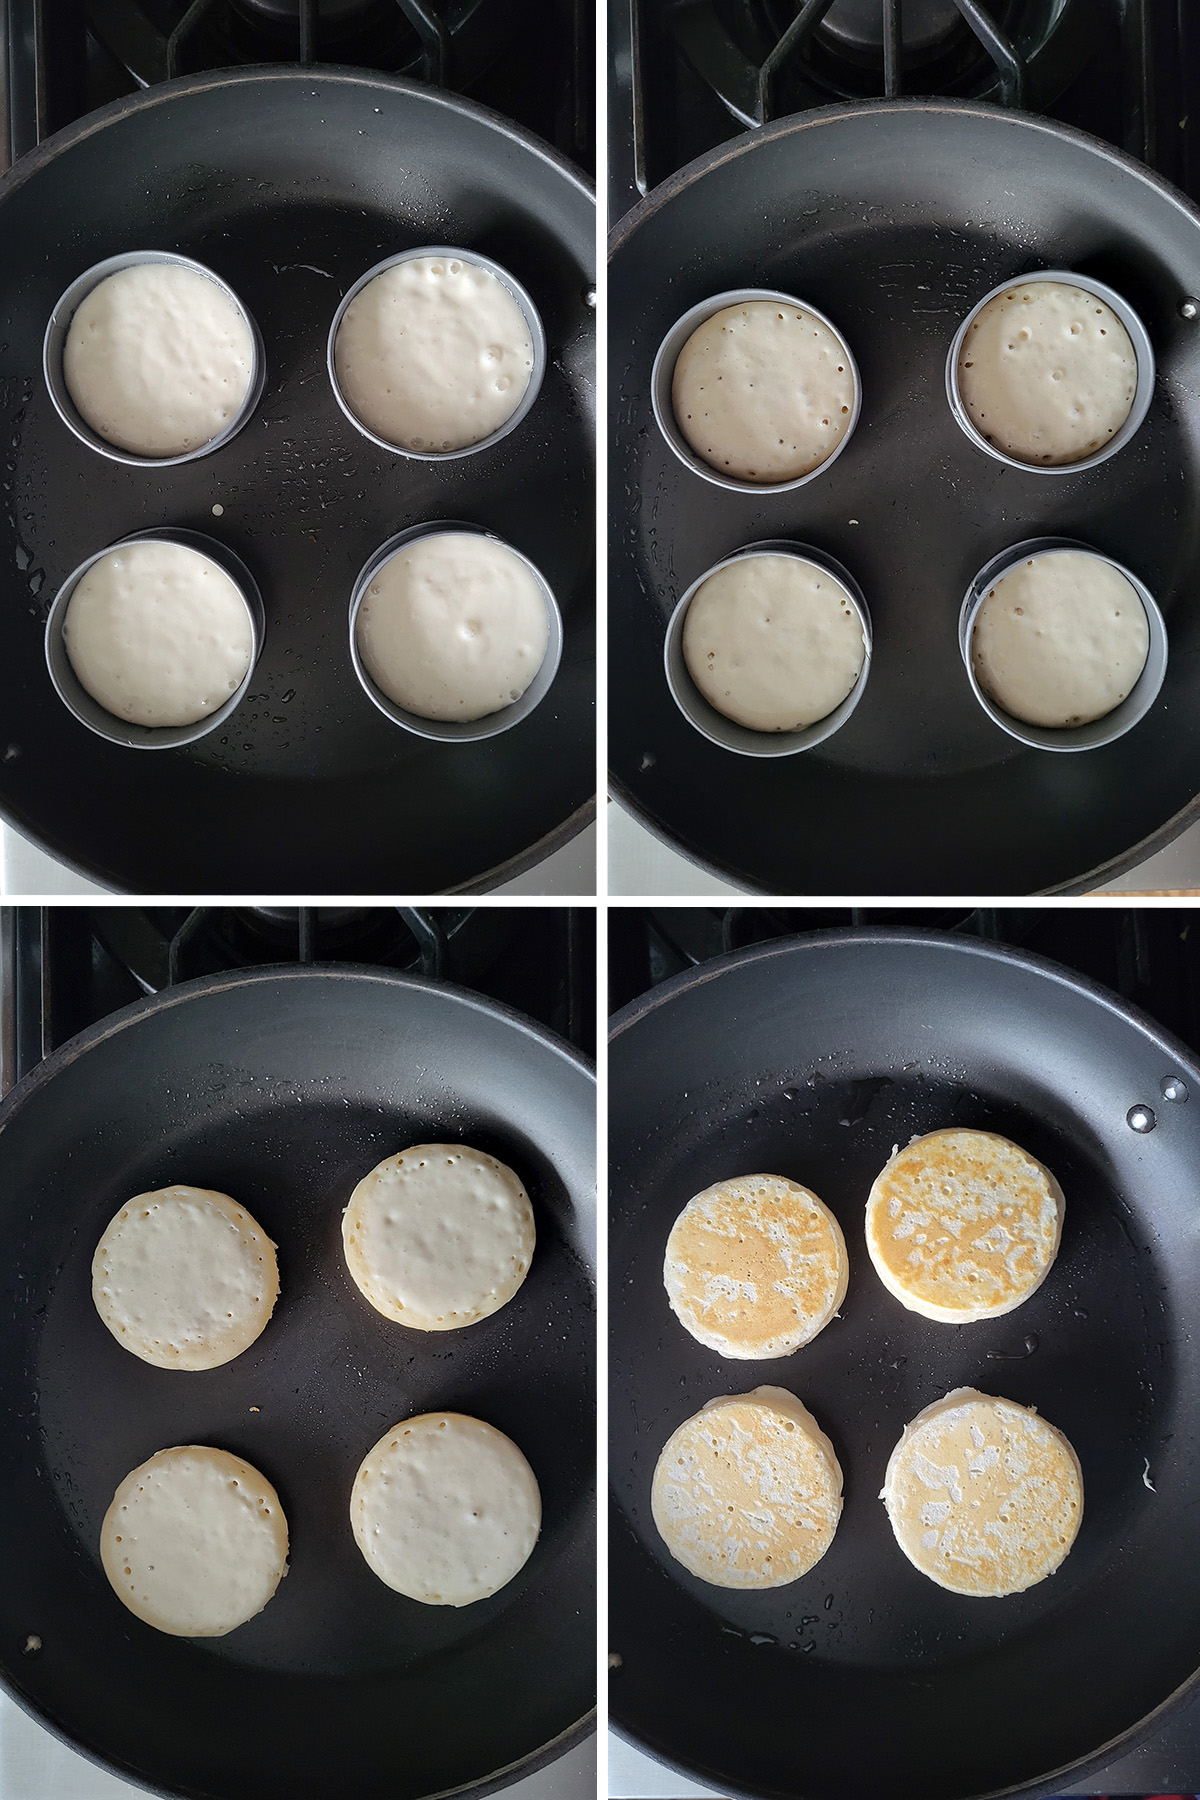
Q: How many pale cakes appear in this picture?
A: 12